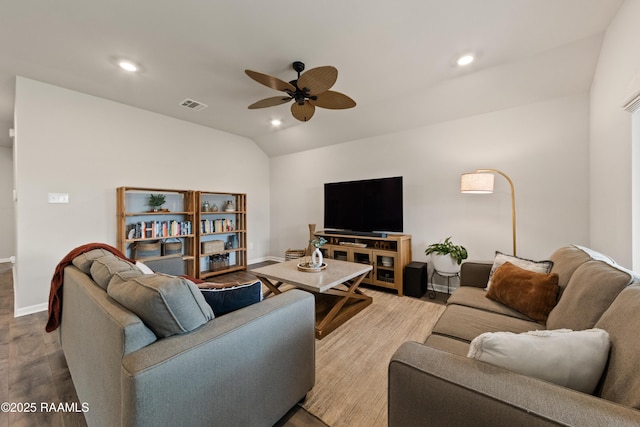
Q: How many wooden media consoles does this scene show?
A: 1